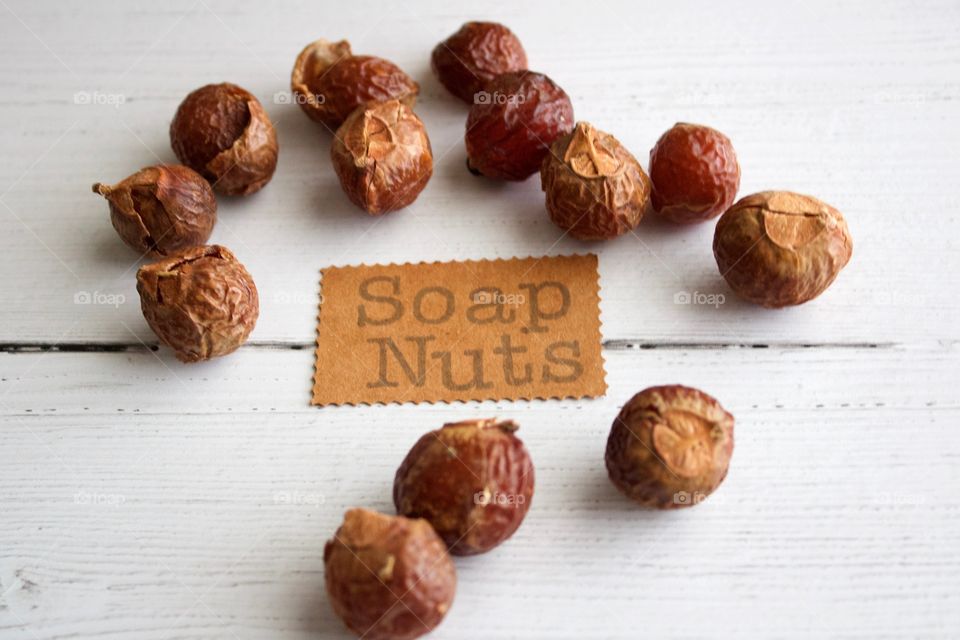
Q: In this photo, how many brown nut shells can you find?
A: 13